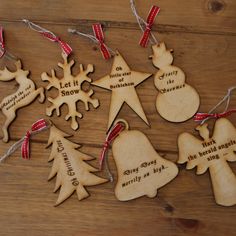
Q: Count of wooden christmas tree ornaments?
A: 7